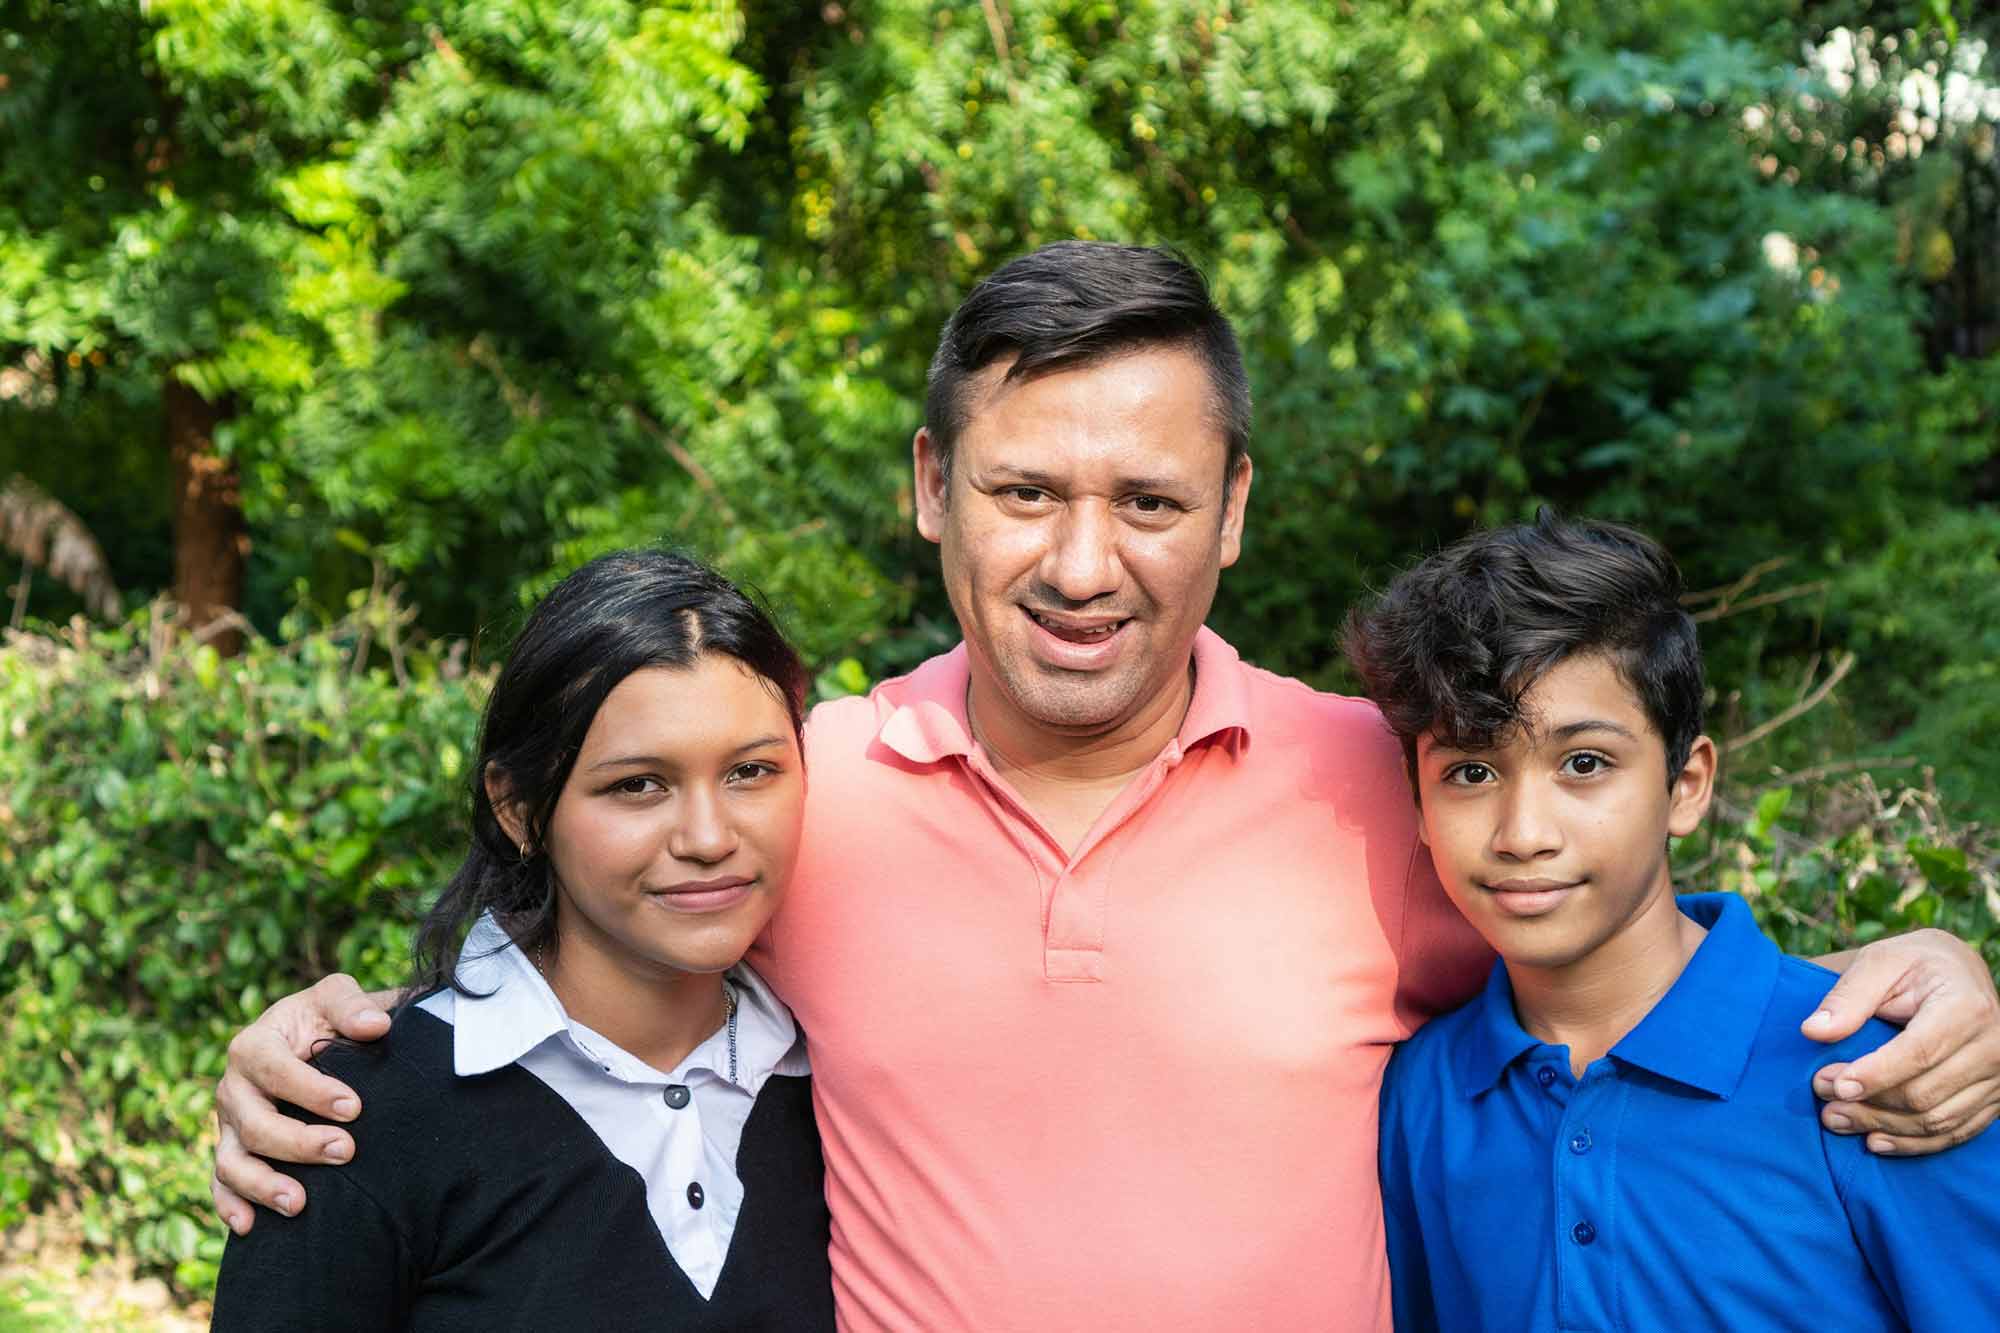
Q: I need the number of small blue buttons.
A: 3